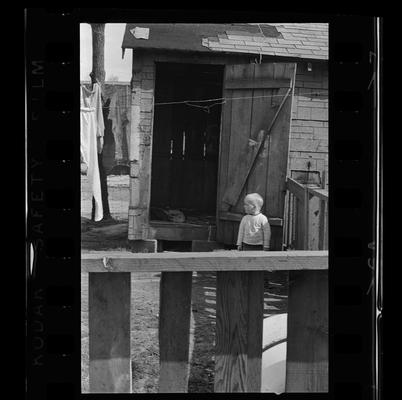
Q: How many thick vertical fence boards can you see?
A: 4